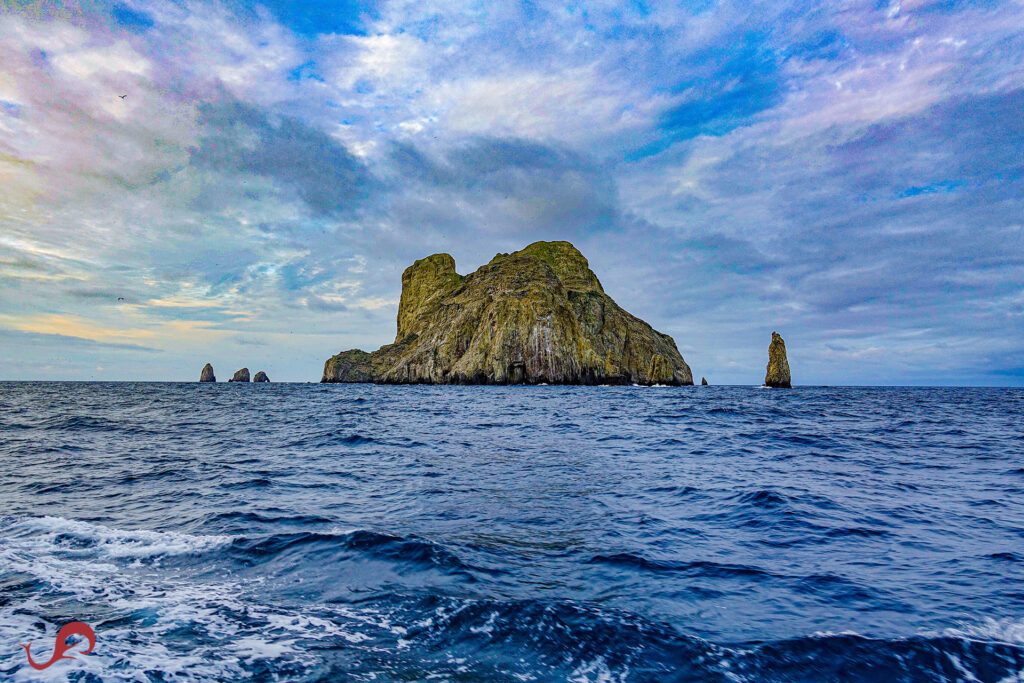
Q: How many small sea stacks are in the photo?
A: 5